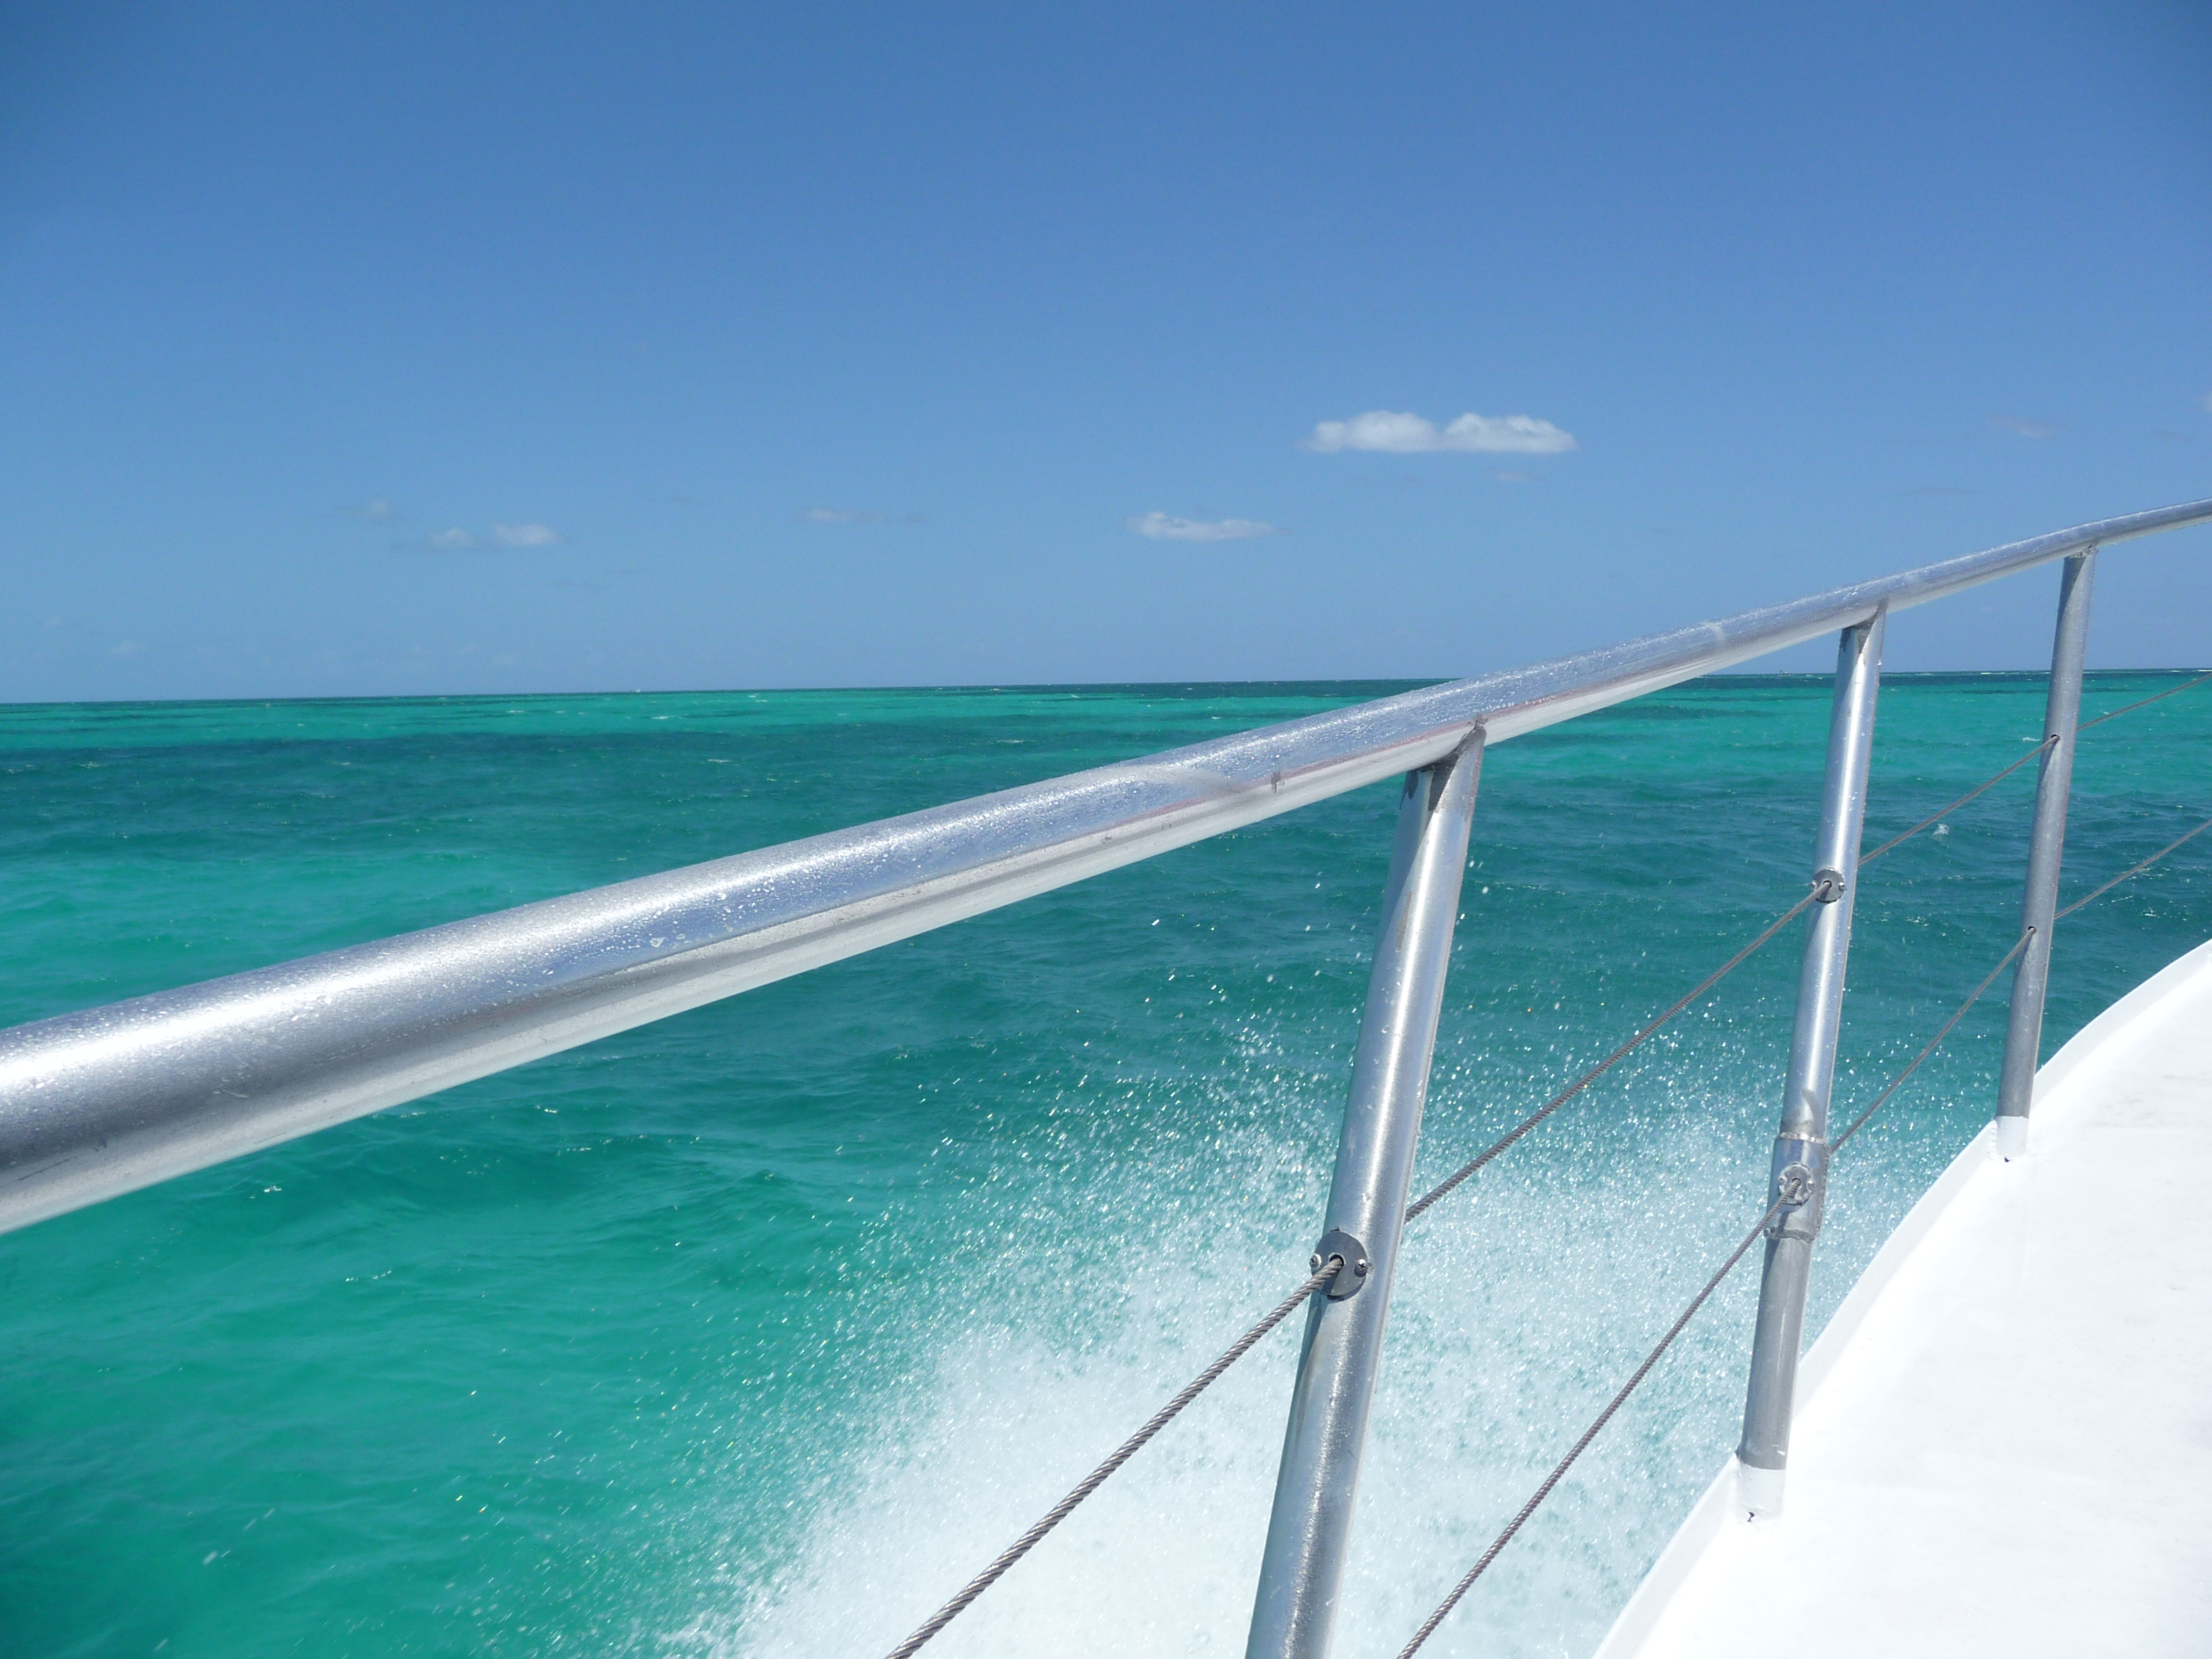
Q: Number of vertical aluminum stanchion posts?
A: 3